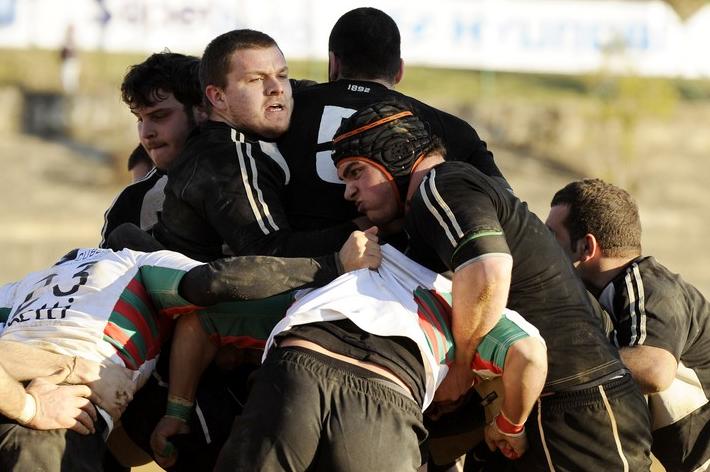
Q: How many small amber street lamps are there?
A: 0